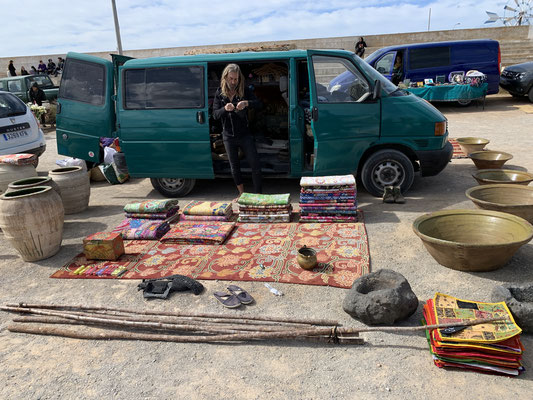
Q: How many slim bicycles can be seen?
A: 0